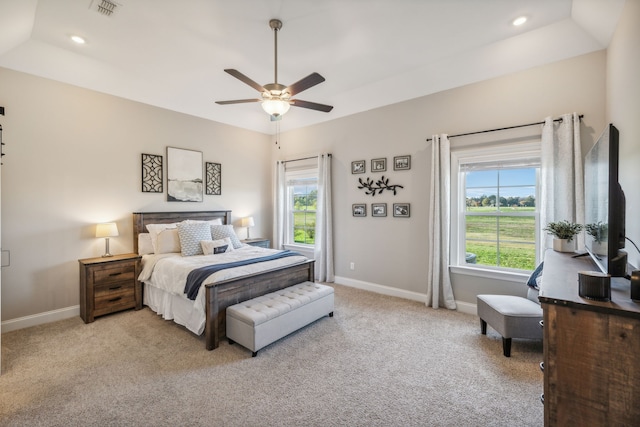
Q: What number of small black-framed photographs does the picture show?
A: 6